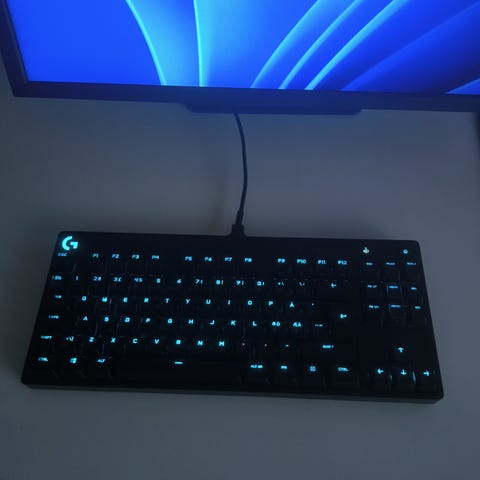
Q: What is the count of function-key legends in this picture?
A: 12